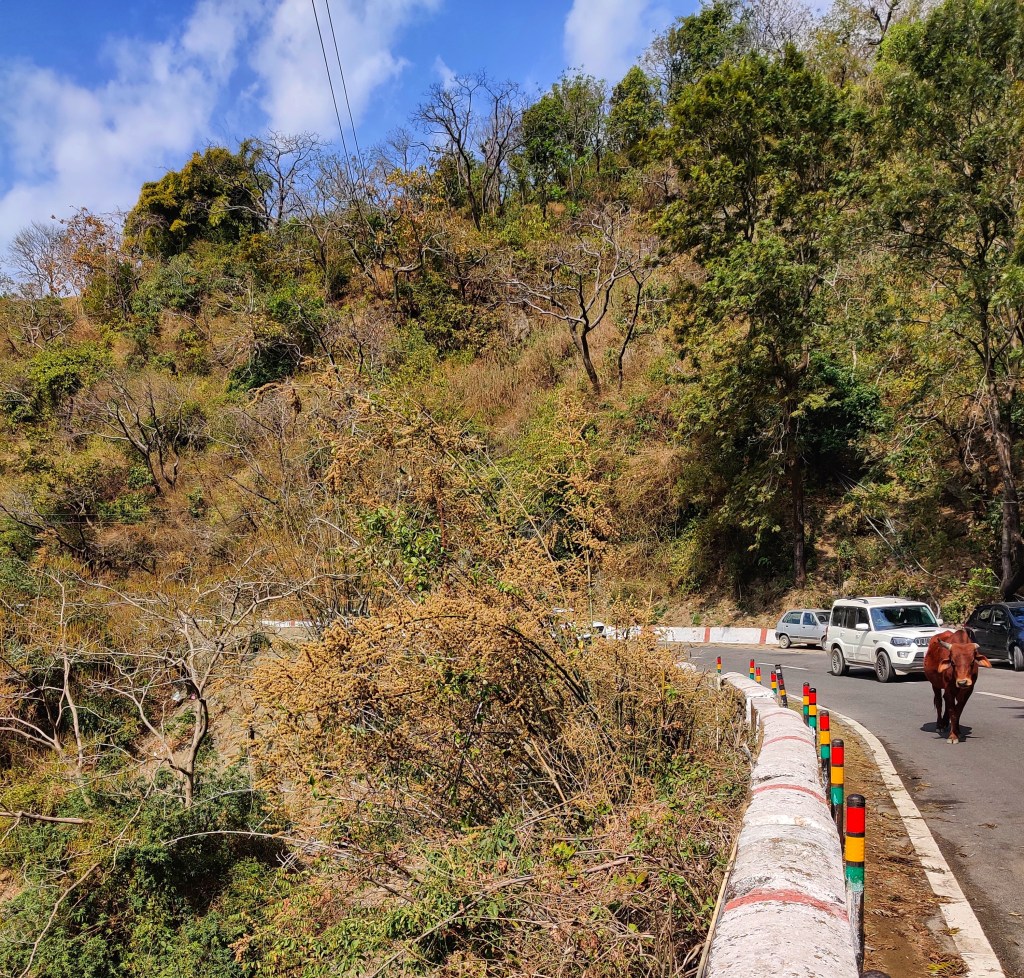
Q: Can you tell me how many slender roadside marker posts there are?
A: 10